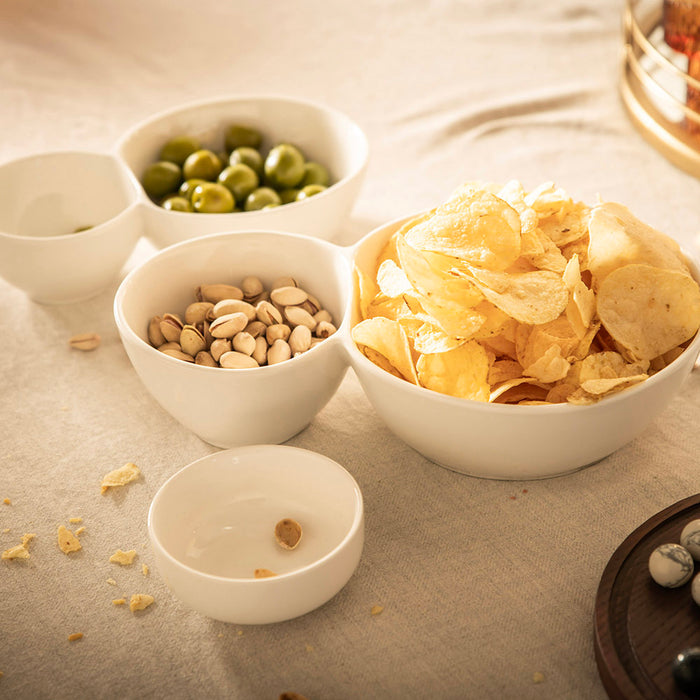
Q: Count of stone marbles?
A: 4